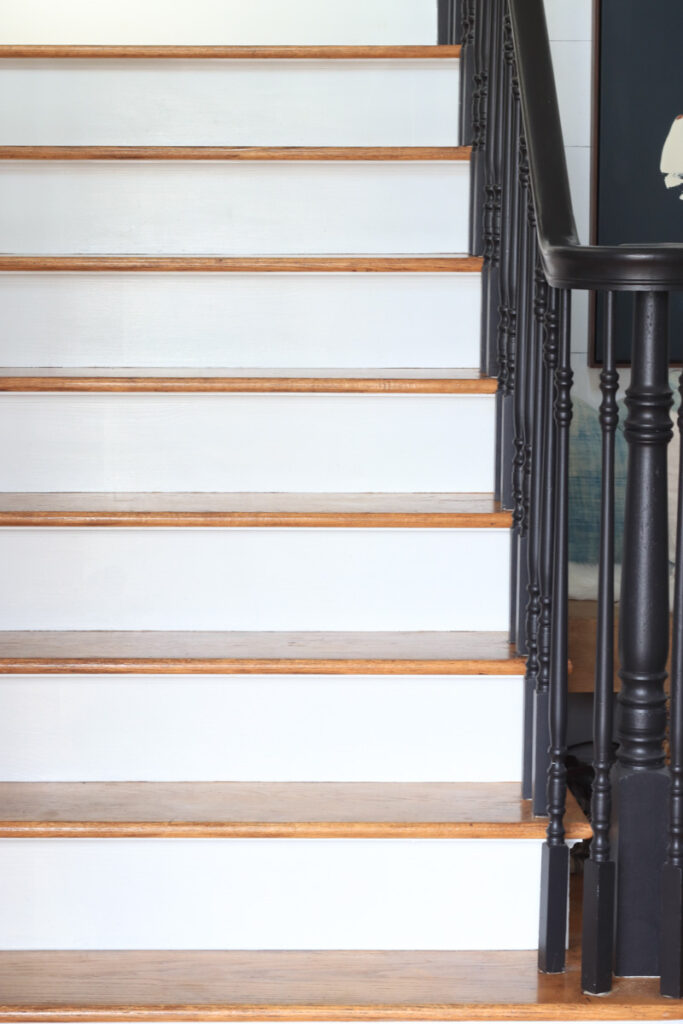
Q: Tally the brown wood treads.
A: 8